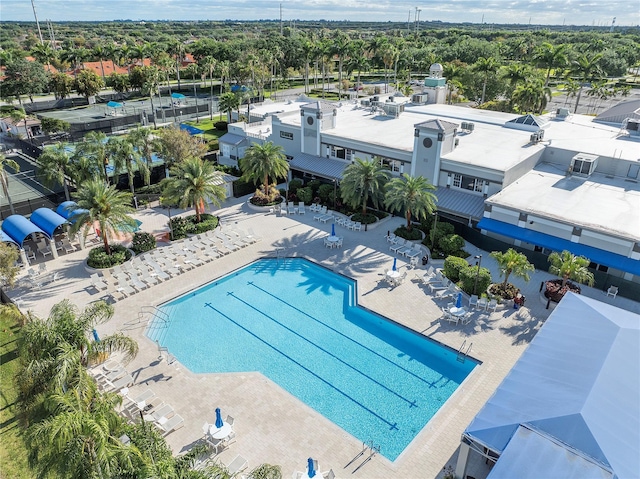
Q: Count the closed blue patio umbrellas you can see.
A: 6